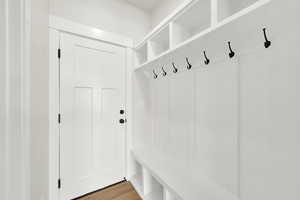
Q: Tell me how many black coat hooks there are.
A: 7